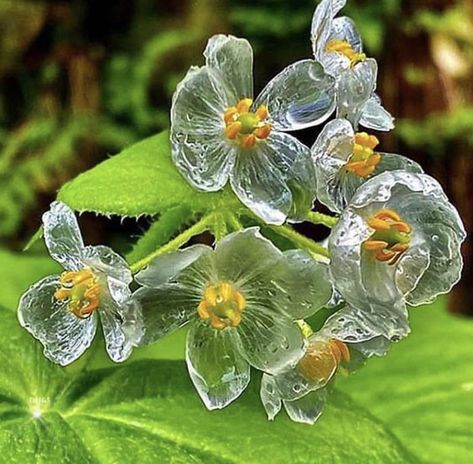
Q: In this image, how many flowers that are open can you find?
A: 7